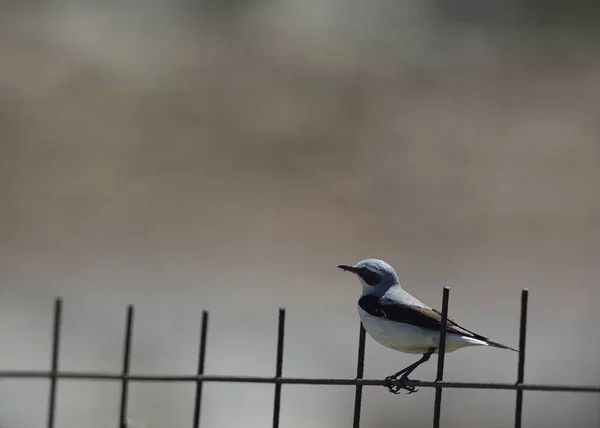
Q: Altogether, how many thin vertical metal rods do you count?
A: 7